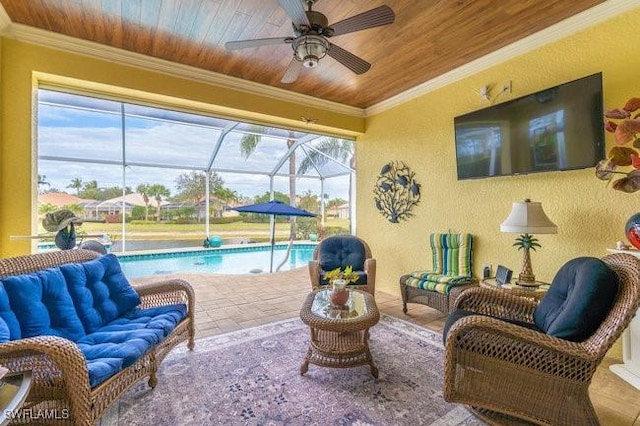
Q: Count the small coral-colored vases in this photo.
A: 1